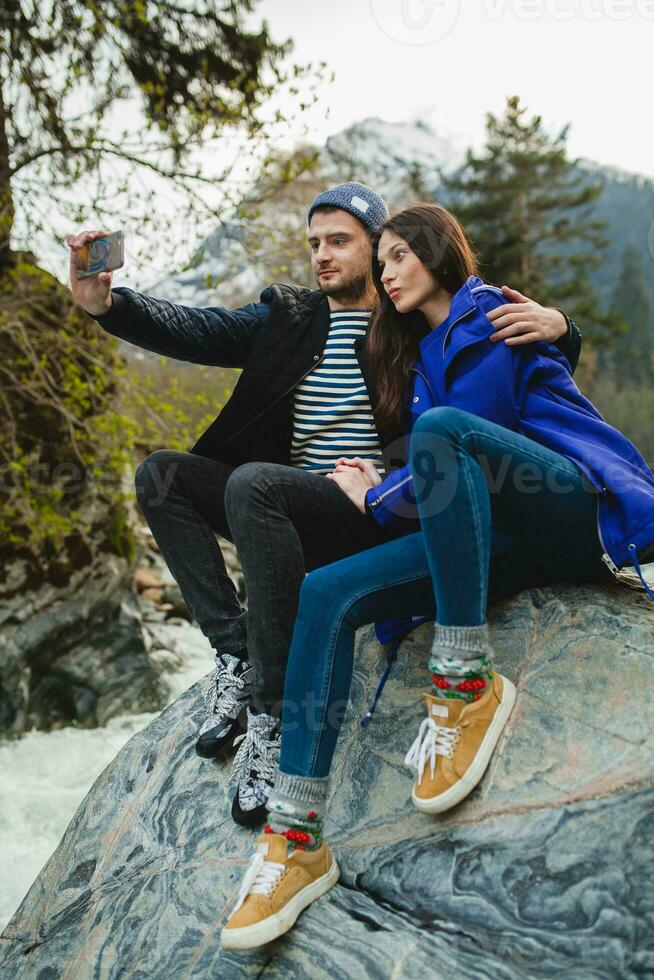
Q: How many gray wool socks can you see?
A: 2